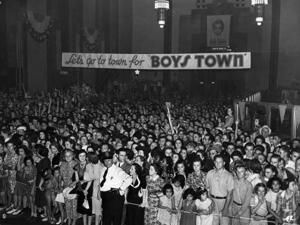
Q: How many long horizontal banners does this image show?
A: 1